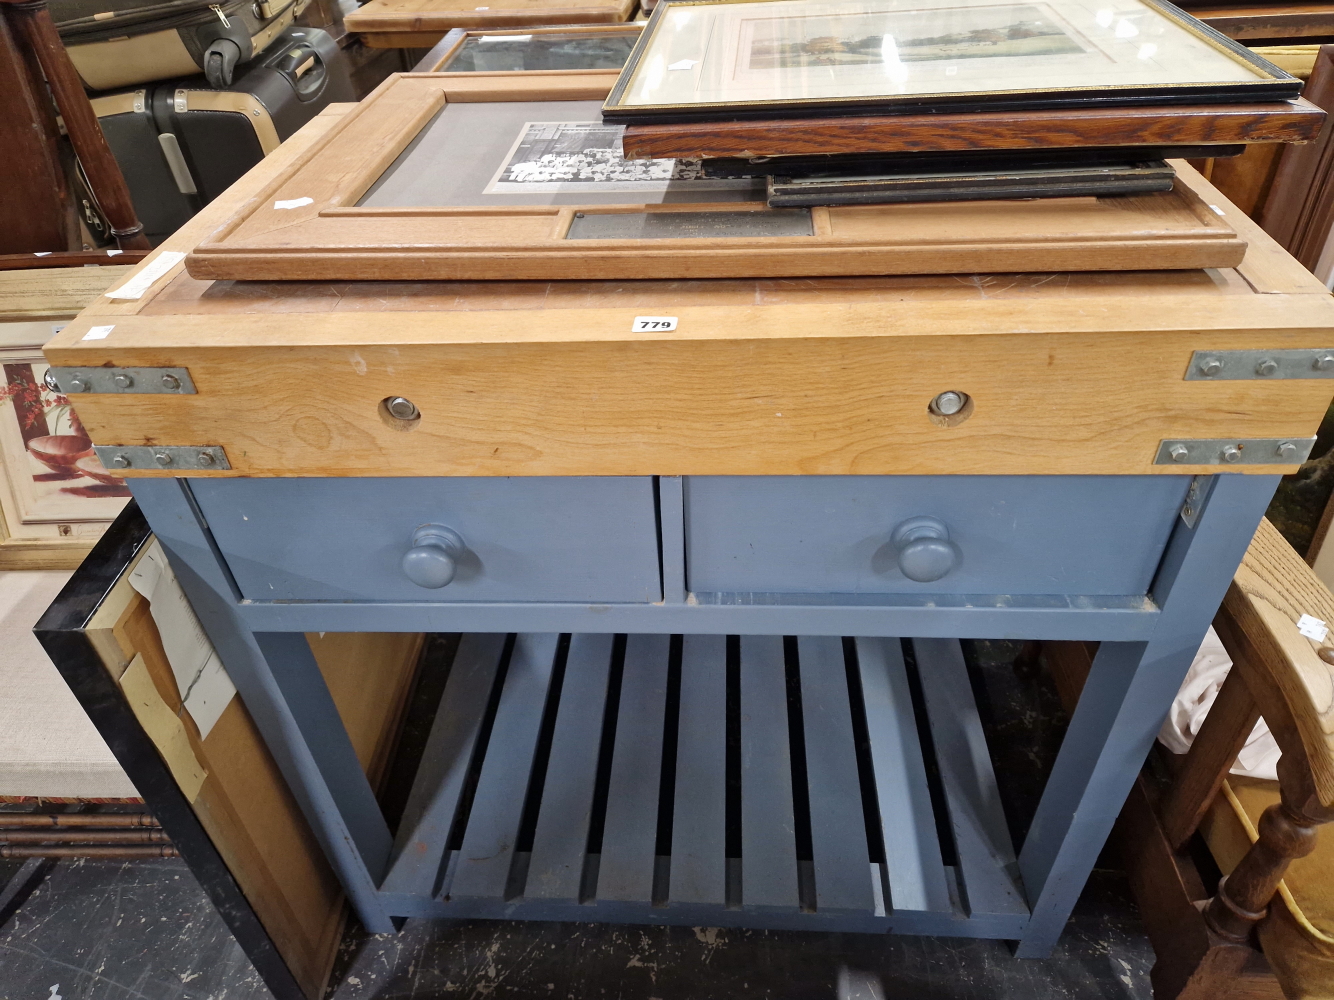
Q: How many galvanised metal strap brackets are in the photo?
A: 4